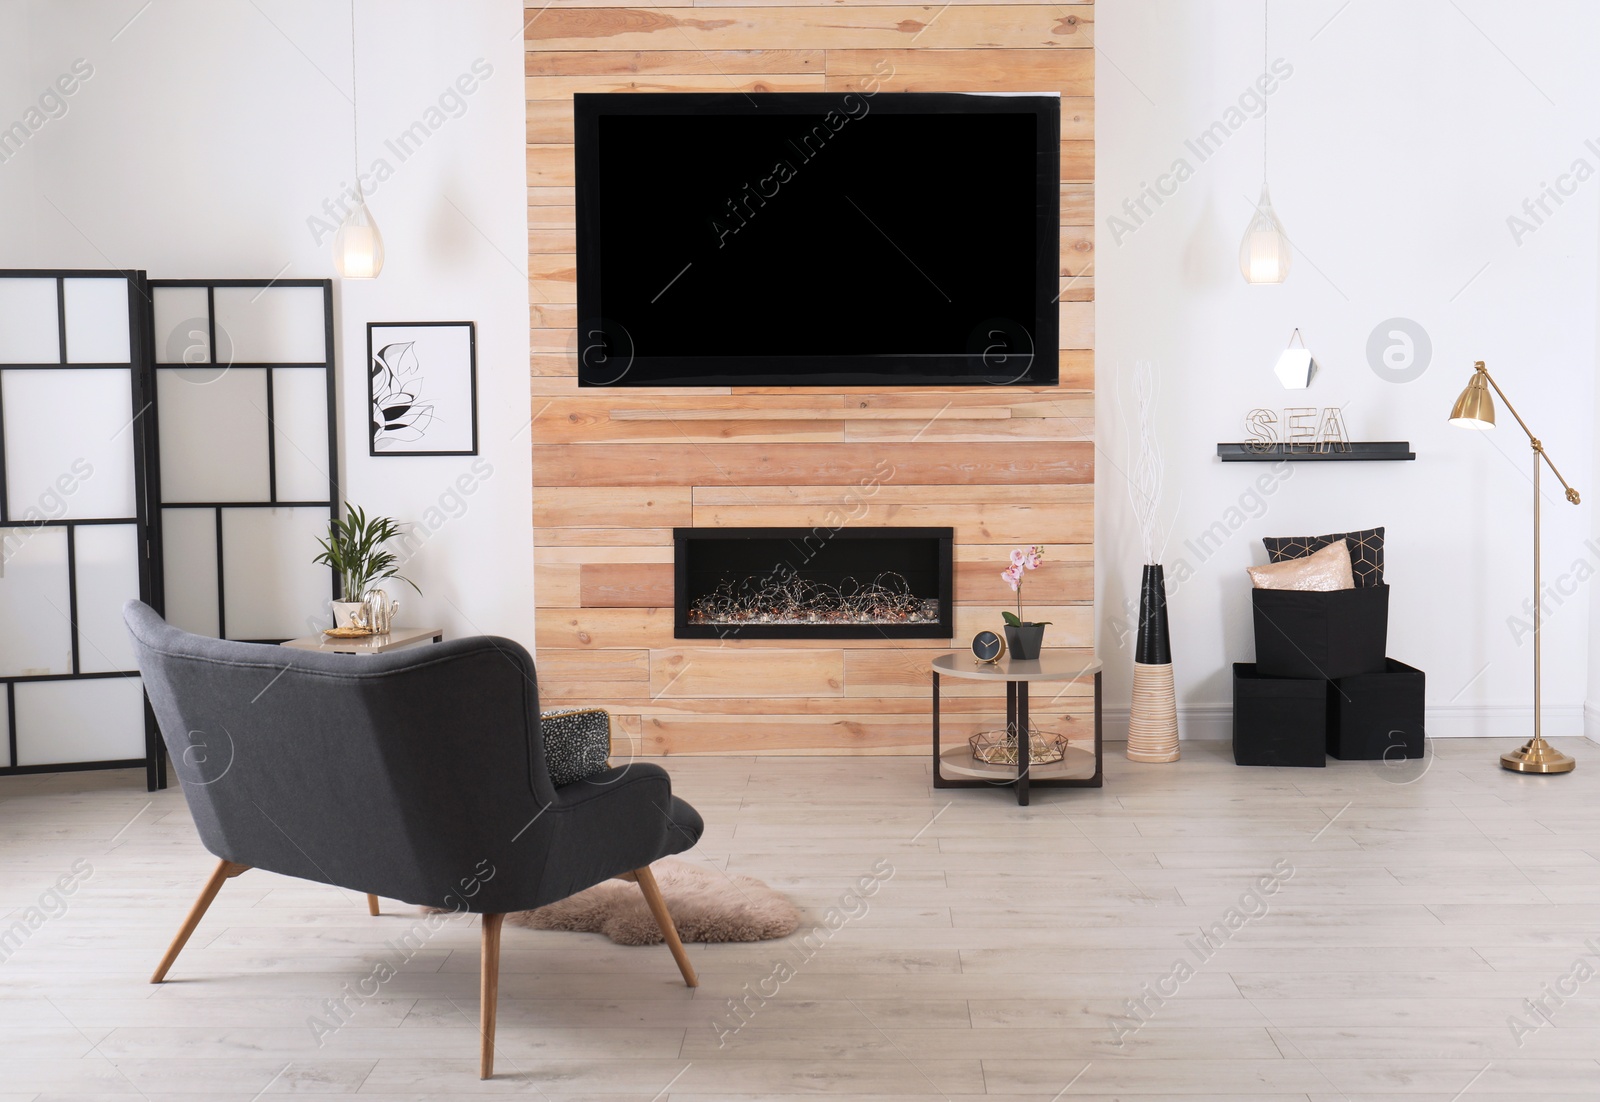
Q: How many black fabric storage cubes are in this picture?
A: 3